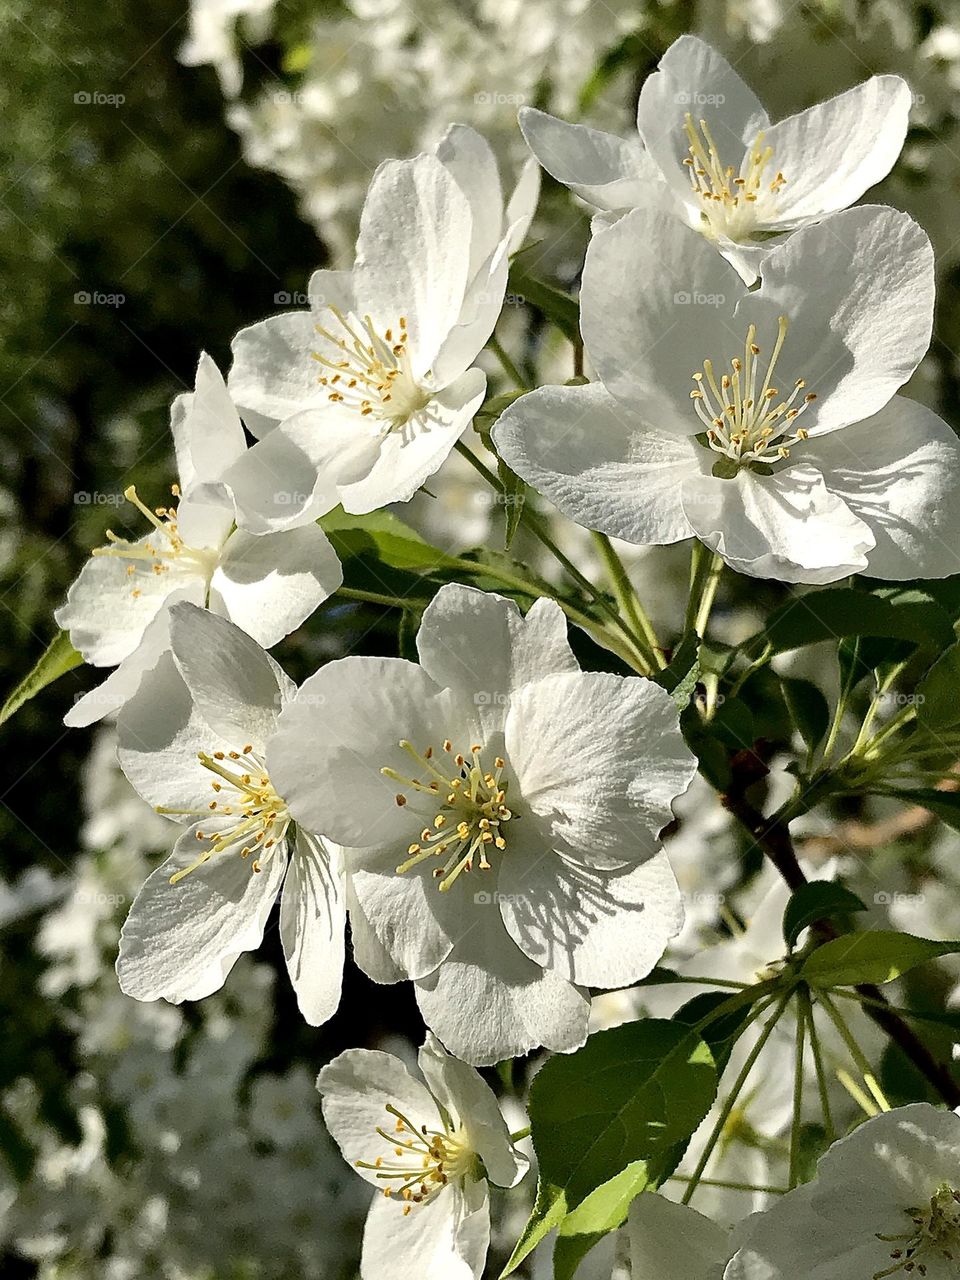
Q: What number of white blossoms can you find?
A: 8